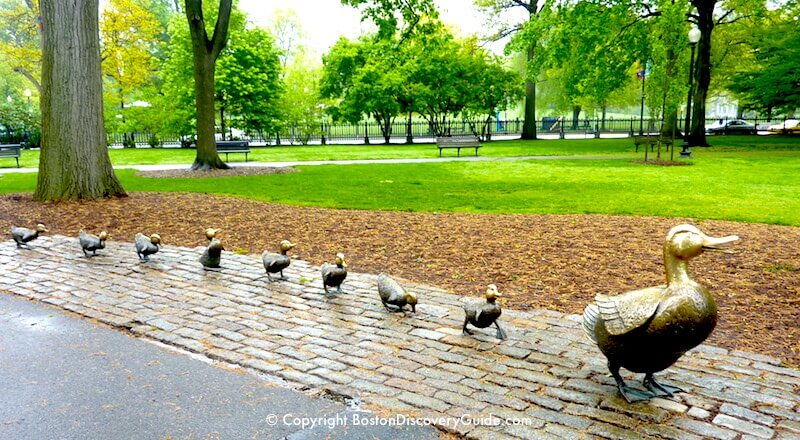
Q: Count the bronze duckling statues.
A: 8